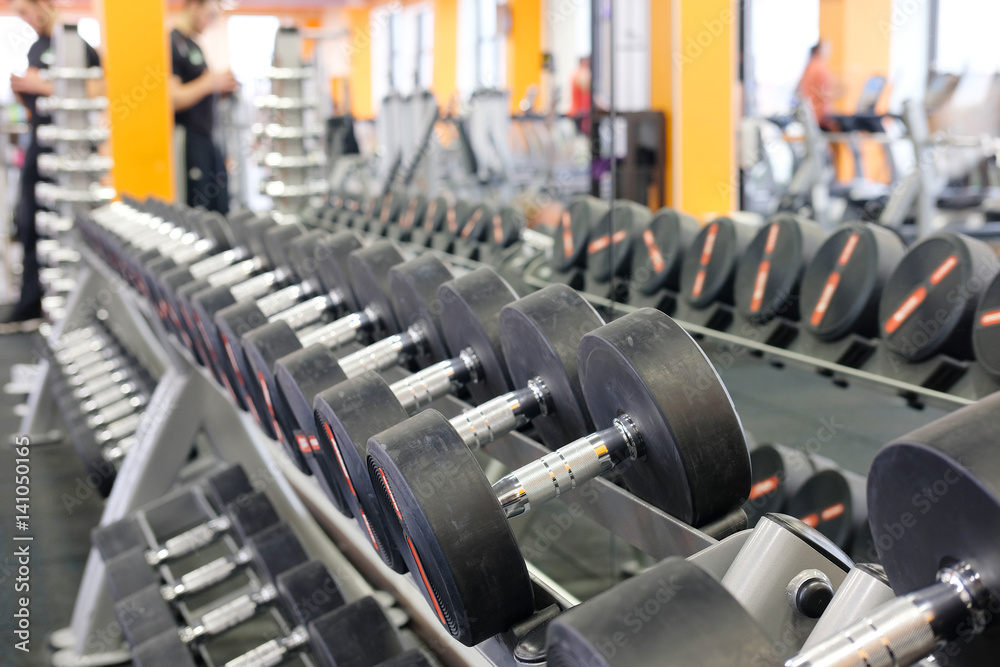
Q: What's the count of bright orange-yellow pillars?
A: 6